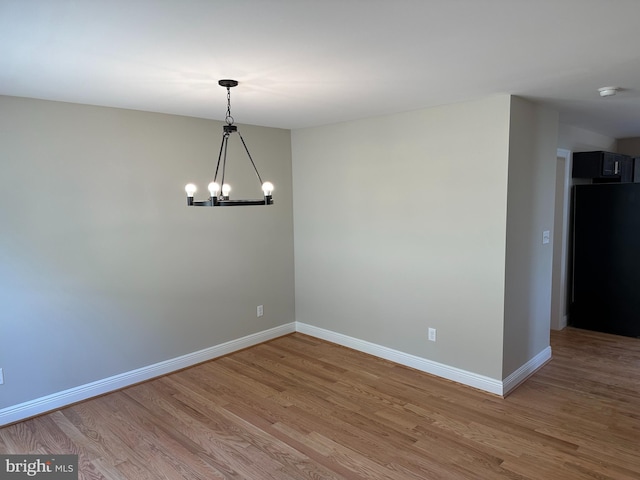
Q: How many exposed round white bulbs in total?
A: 4